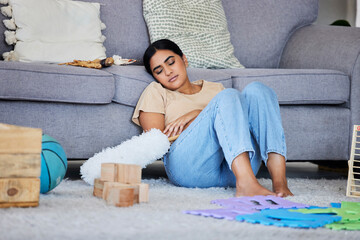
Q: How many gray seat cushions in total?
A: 3